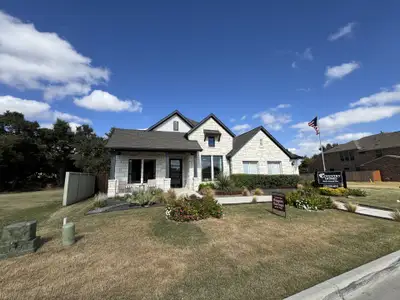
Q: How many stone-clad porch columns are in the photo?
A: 3